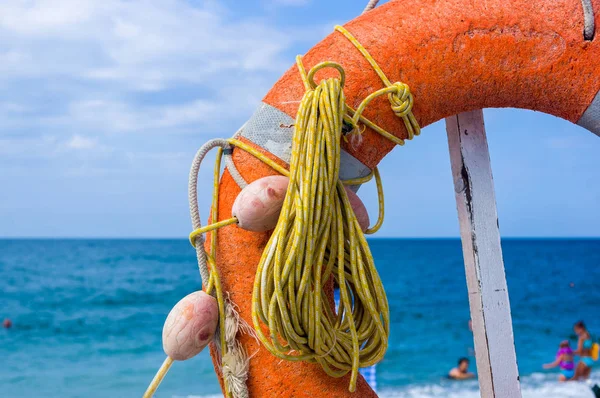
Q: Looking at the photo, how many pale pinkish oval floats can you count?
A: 3